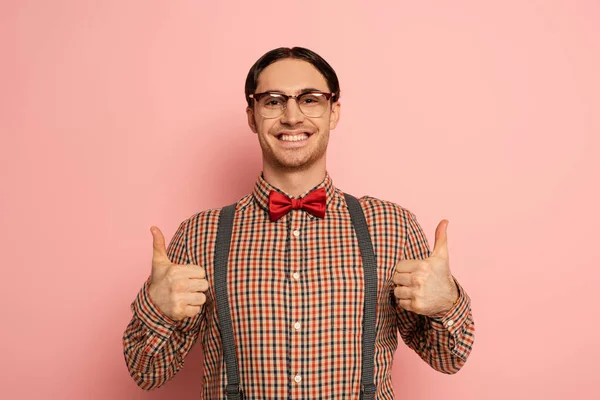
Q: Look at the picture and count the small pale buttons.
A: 5